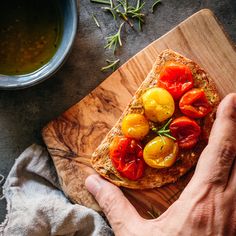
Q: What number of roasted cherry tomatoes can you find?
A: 7